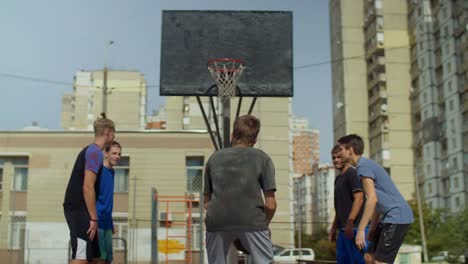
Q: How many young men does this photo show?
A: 5